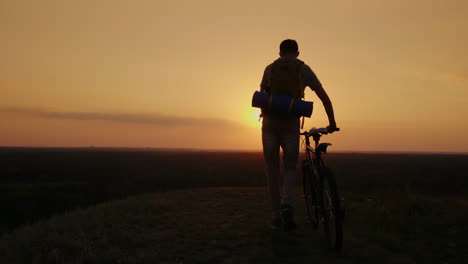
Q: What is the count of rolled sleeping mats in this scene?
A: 1